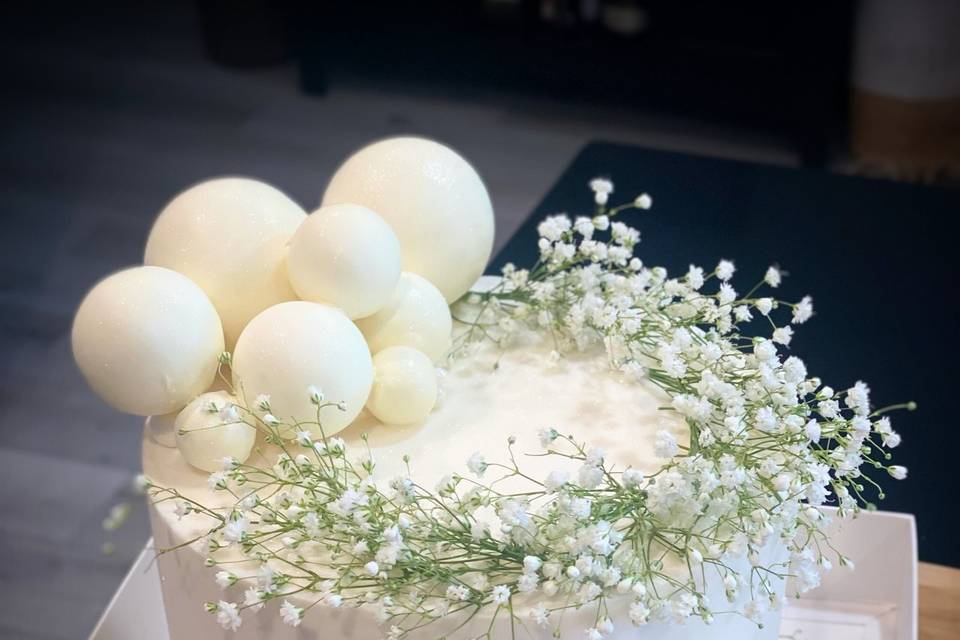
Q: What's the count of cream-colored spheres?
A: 8